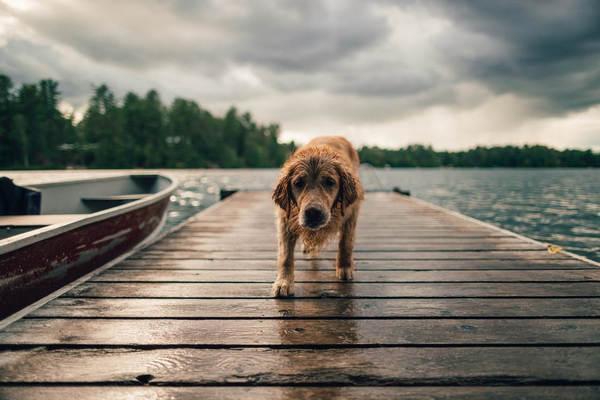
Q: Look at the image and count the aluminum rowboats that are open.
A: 1